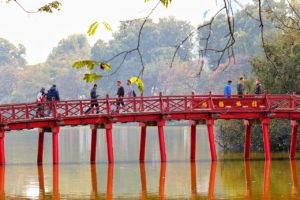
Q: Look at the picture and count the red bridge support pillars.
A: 12